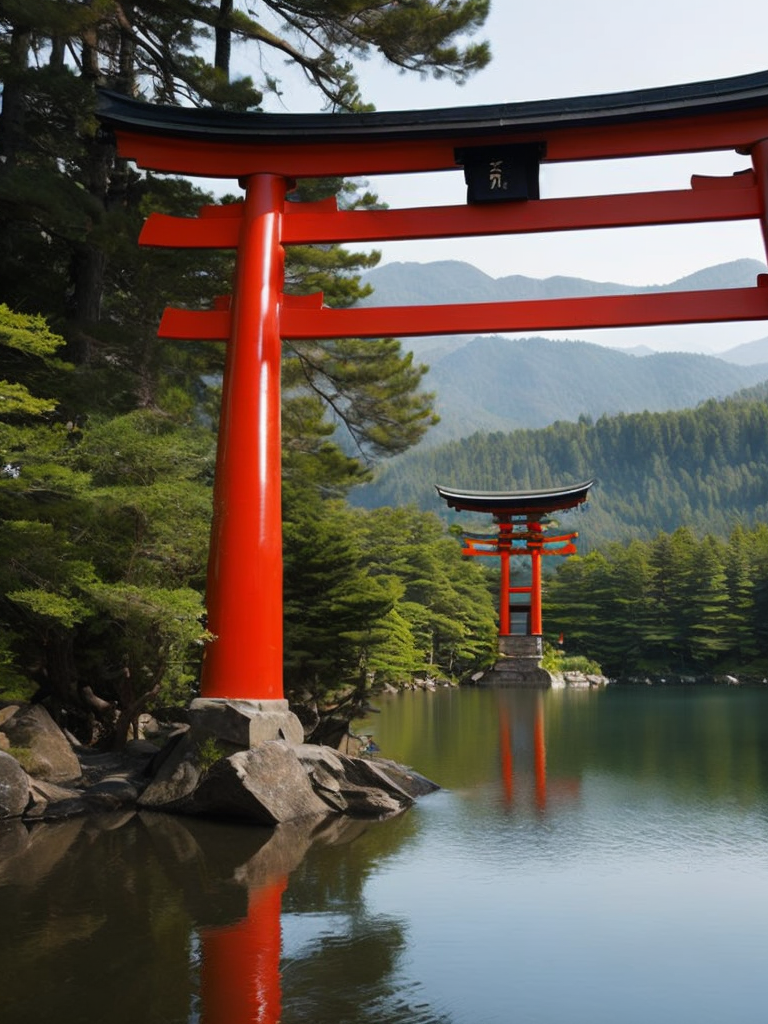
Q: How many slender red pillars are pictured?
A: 2